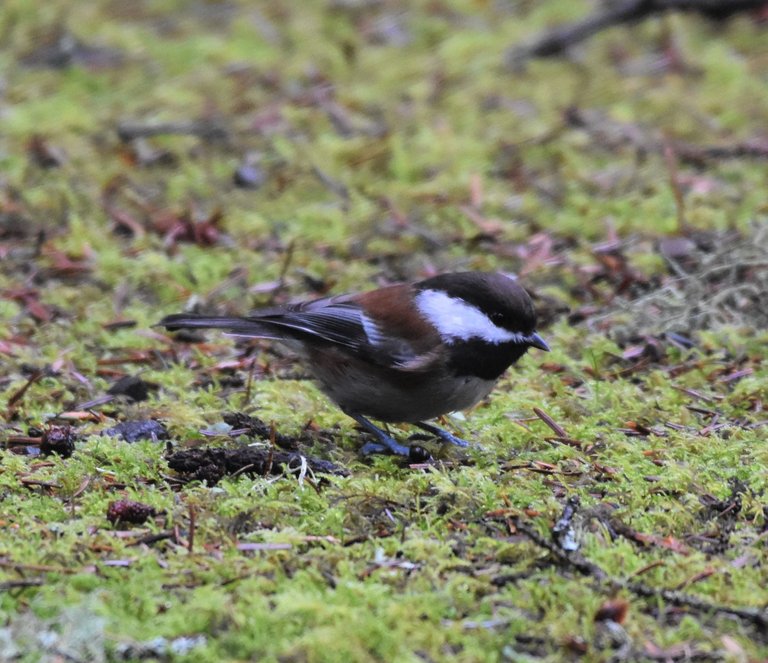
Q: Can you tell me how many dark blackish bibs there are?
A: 1